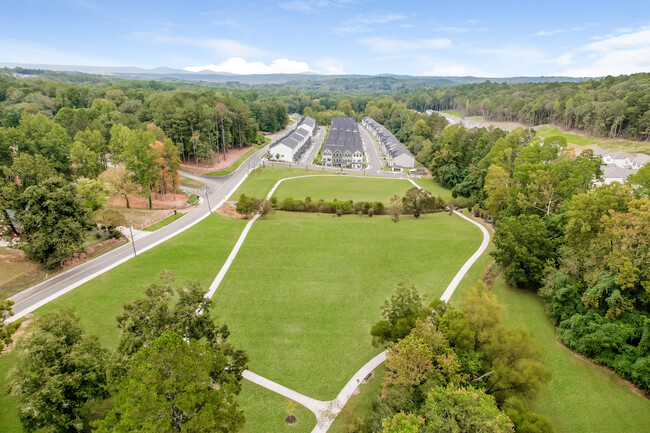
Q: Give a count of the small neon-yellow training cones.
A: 0